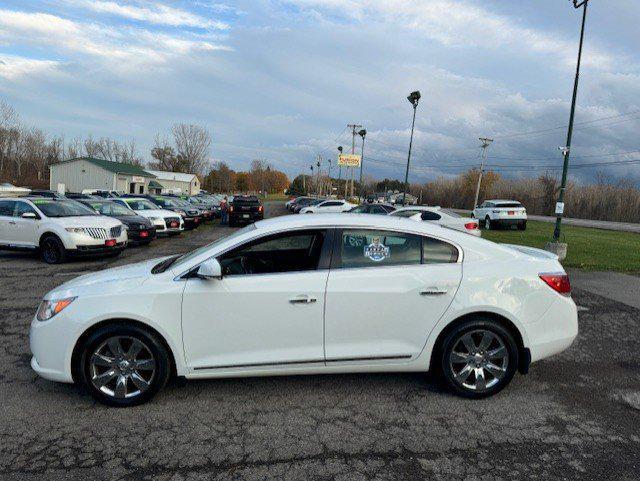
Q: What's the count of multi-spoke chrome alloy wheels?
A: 2